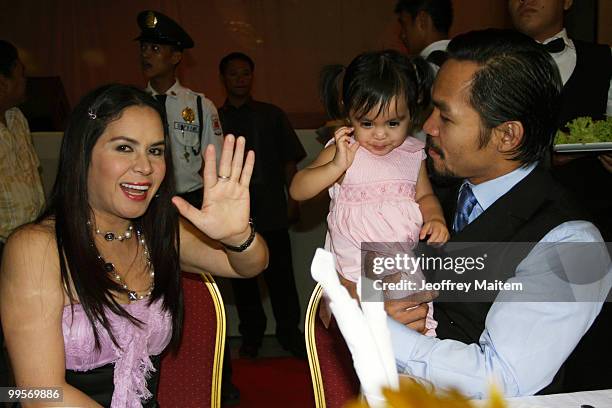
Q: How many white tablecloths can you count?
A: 1